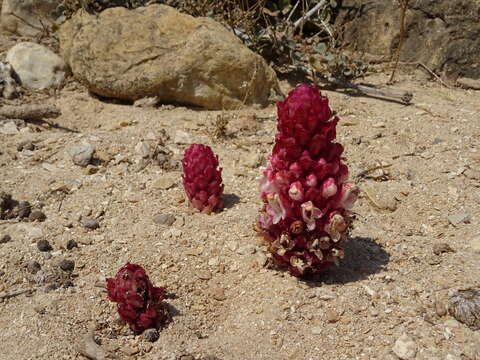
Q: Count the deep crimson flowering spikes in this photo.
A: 3